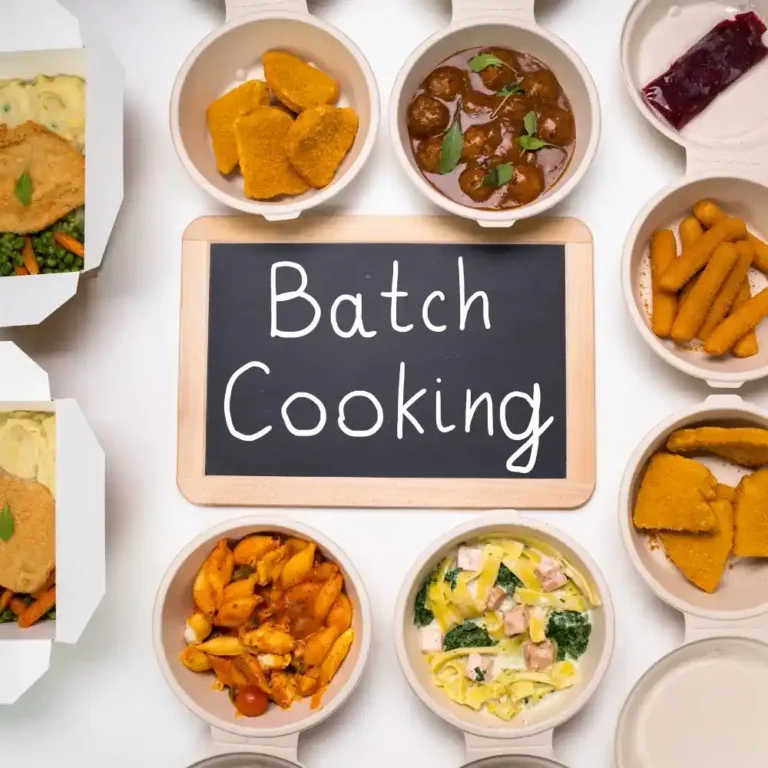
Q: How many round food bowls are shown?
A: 6